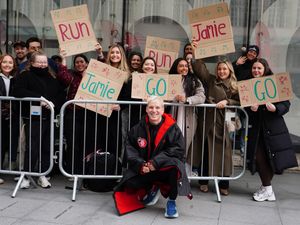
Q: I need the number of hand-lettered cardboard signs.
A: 6